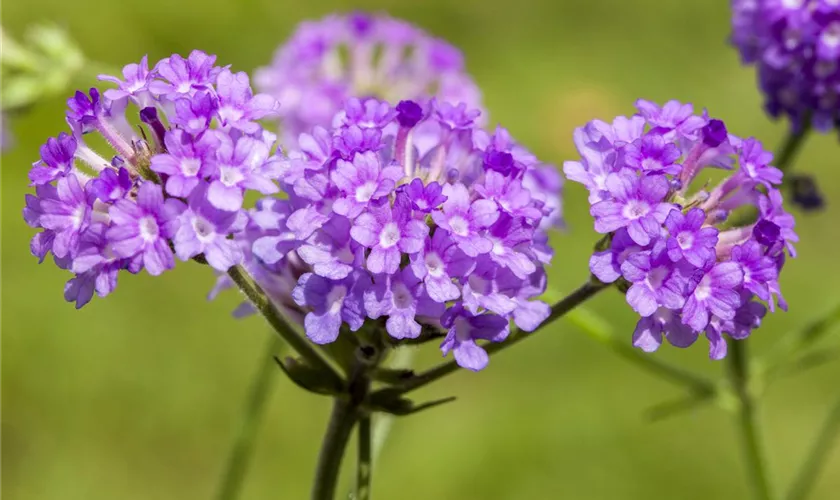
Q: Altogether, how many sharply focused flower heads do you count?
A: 3